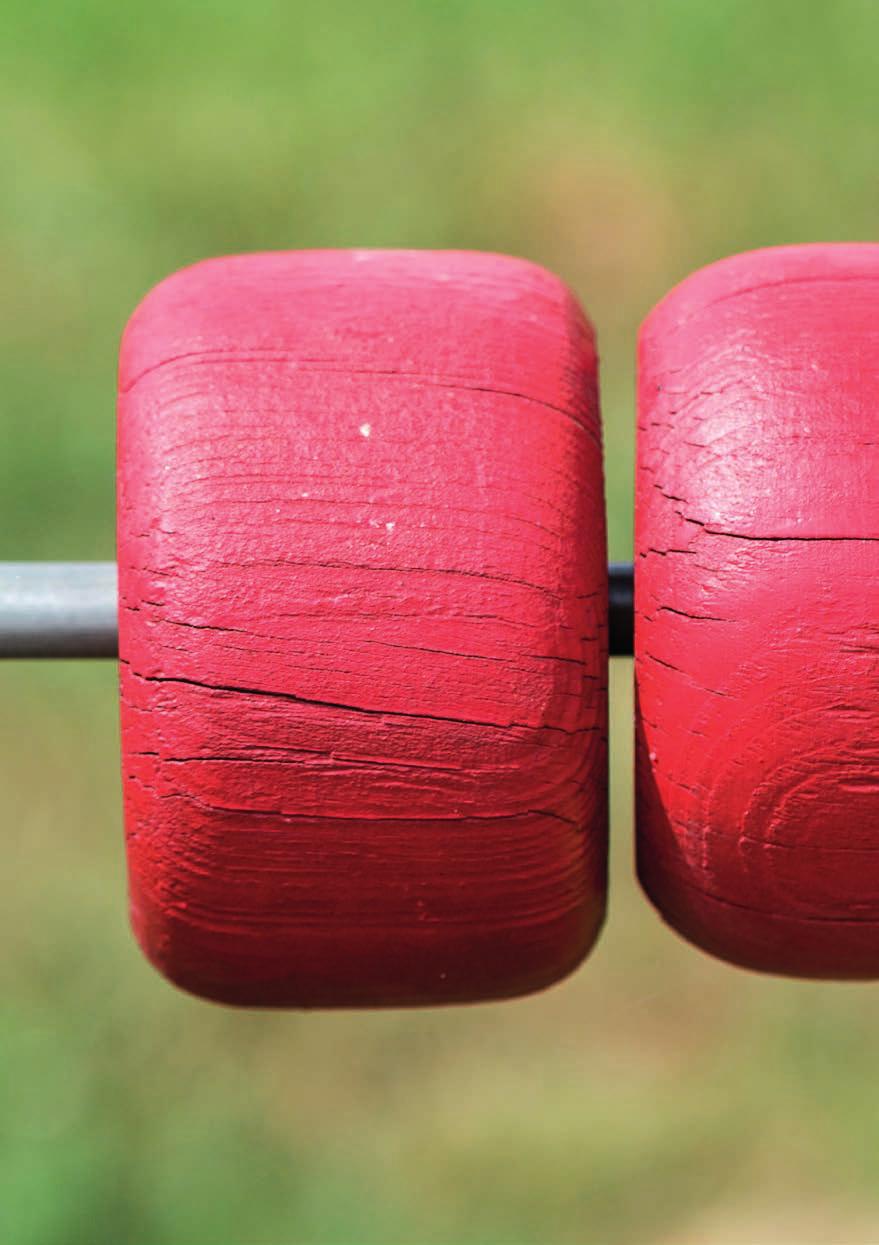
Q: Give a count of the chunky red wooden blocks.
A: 2